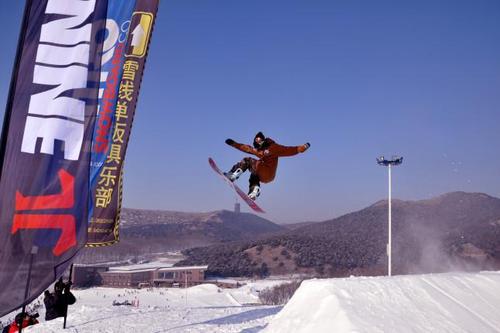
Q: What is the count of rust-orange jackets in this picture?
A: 1